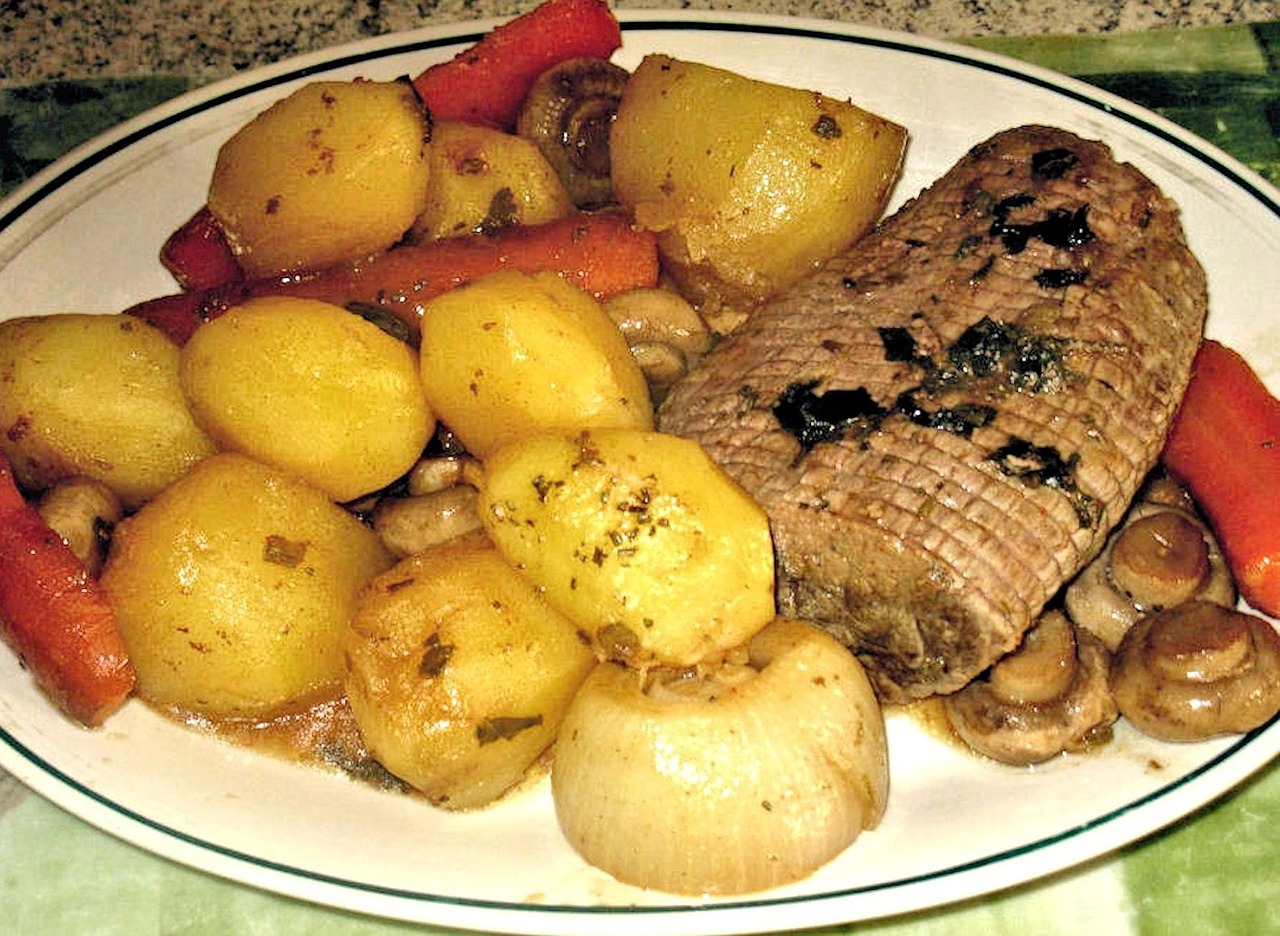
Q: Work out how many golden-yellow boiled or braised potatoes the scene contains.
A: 9